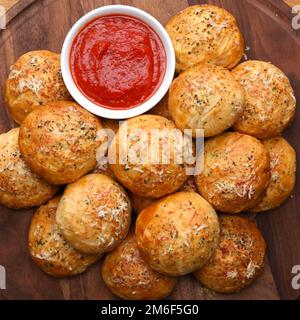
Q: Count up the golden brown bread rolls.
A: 14